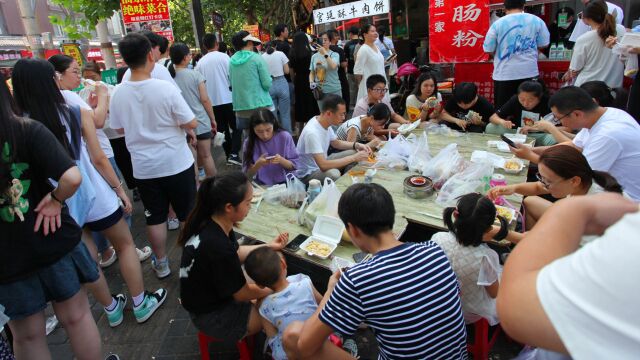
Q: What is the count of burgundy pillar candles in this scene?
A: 0